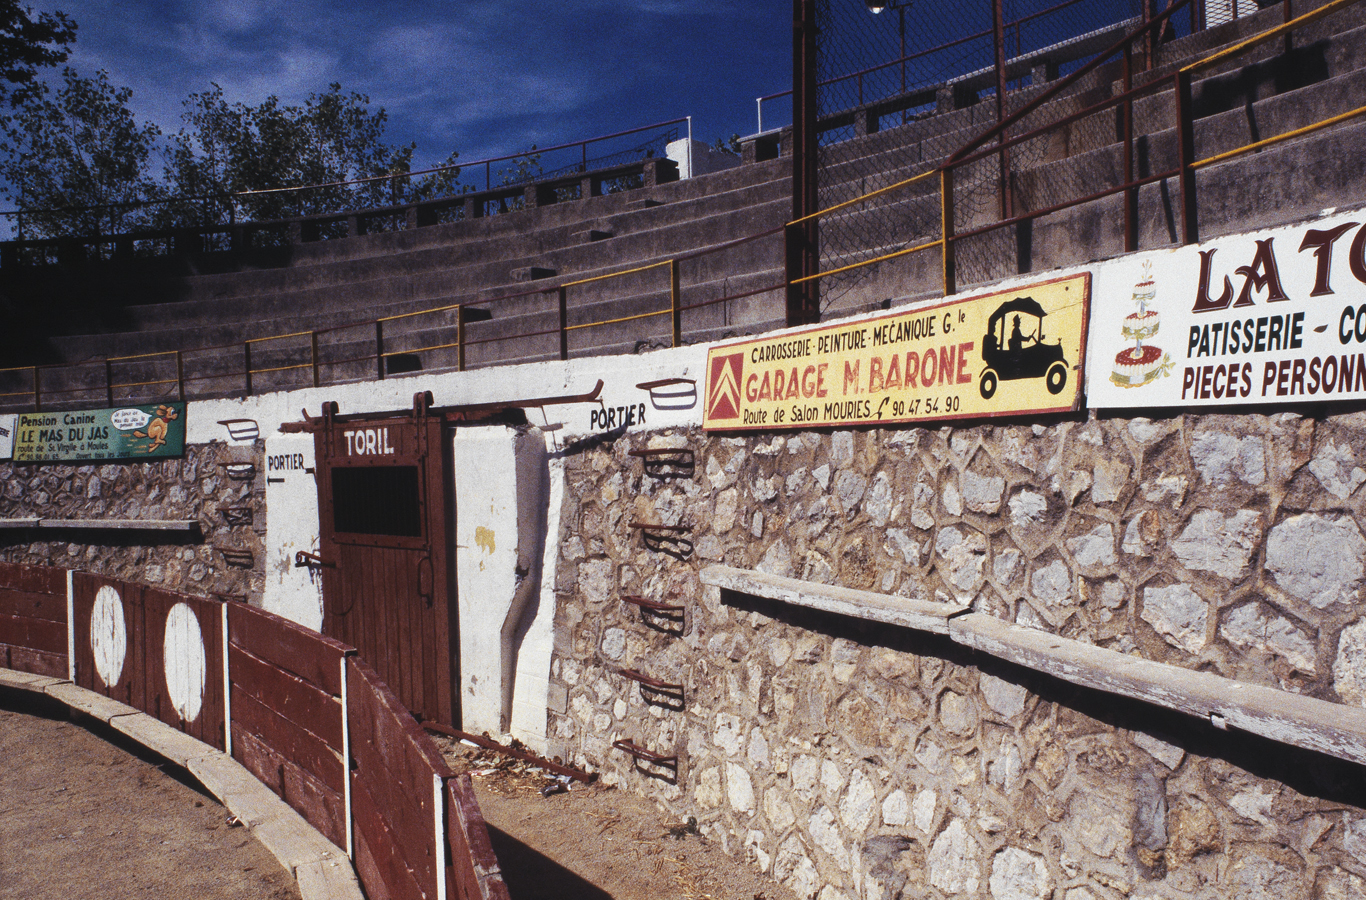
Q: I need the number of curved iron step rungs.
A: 11